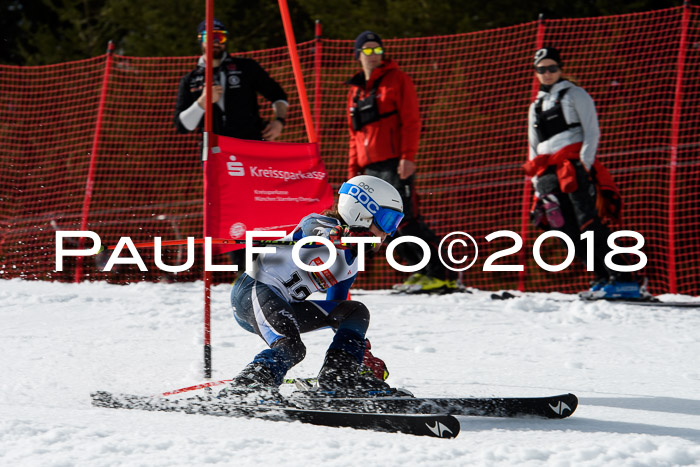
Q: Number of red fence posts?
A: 4